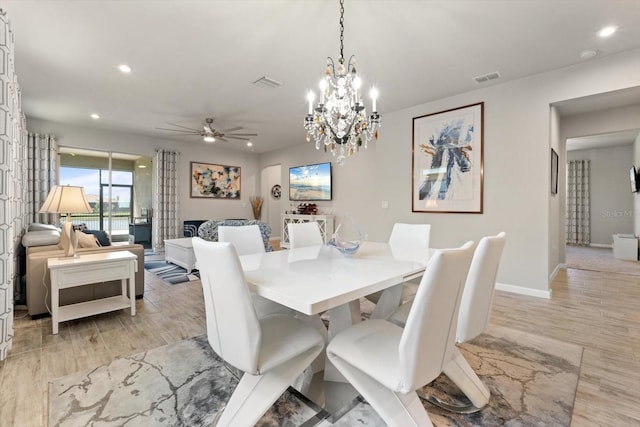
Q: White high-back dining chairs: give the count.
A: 6